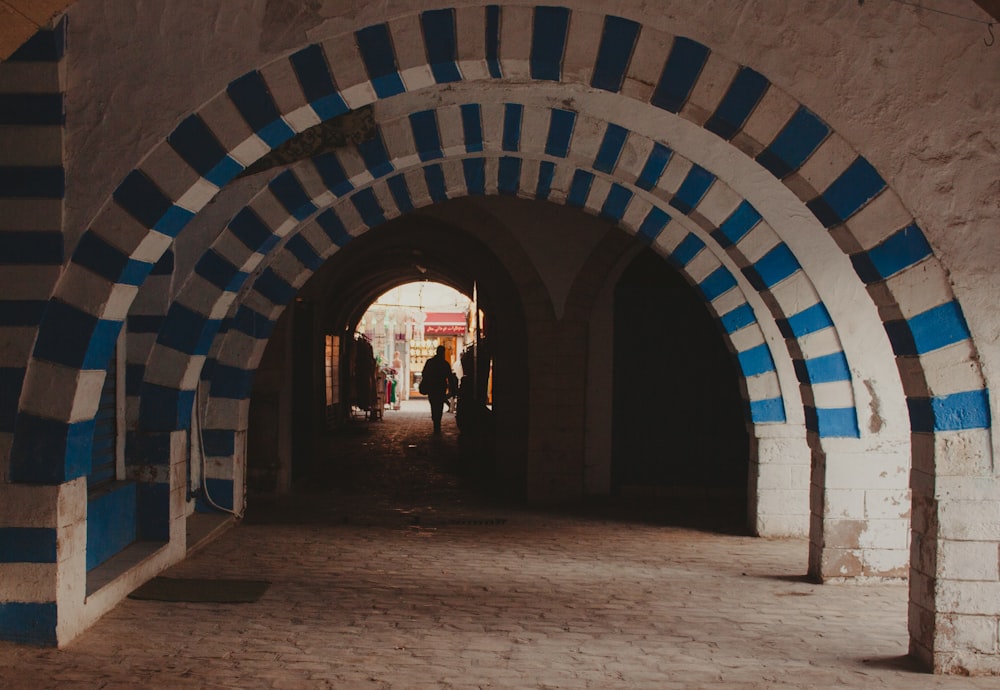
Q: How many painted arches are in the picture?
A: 3